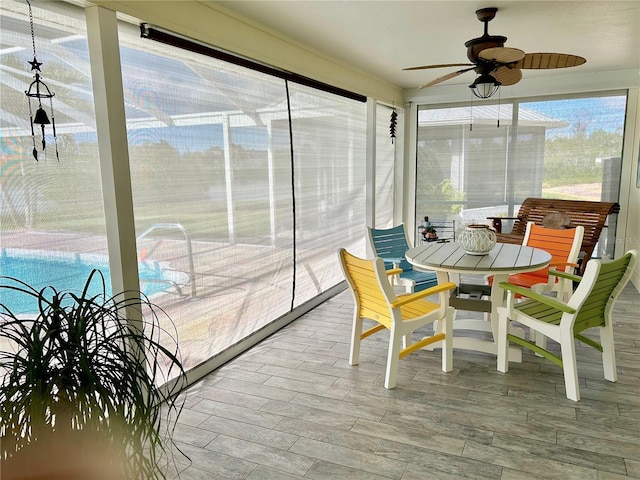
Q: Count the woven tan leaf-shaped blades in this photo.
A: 5